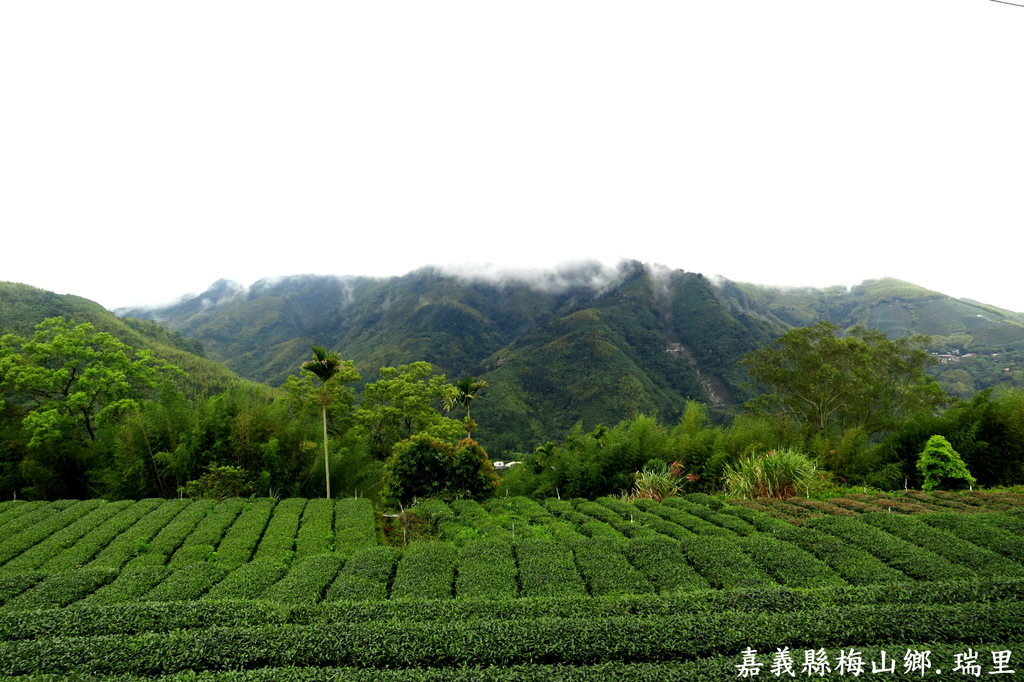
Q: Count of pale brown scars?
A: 1